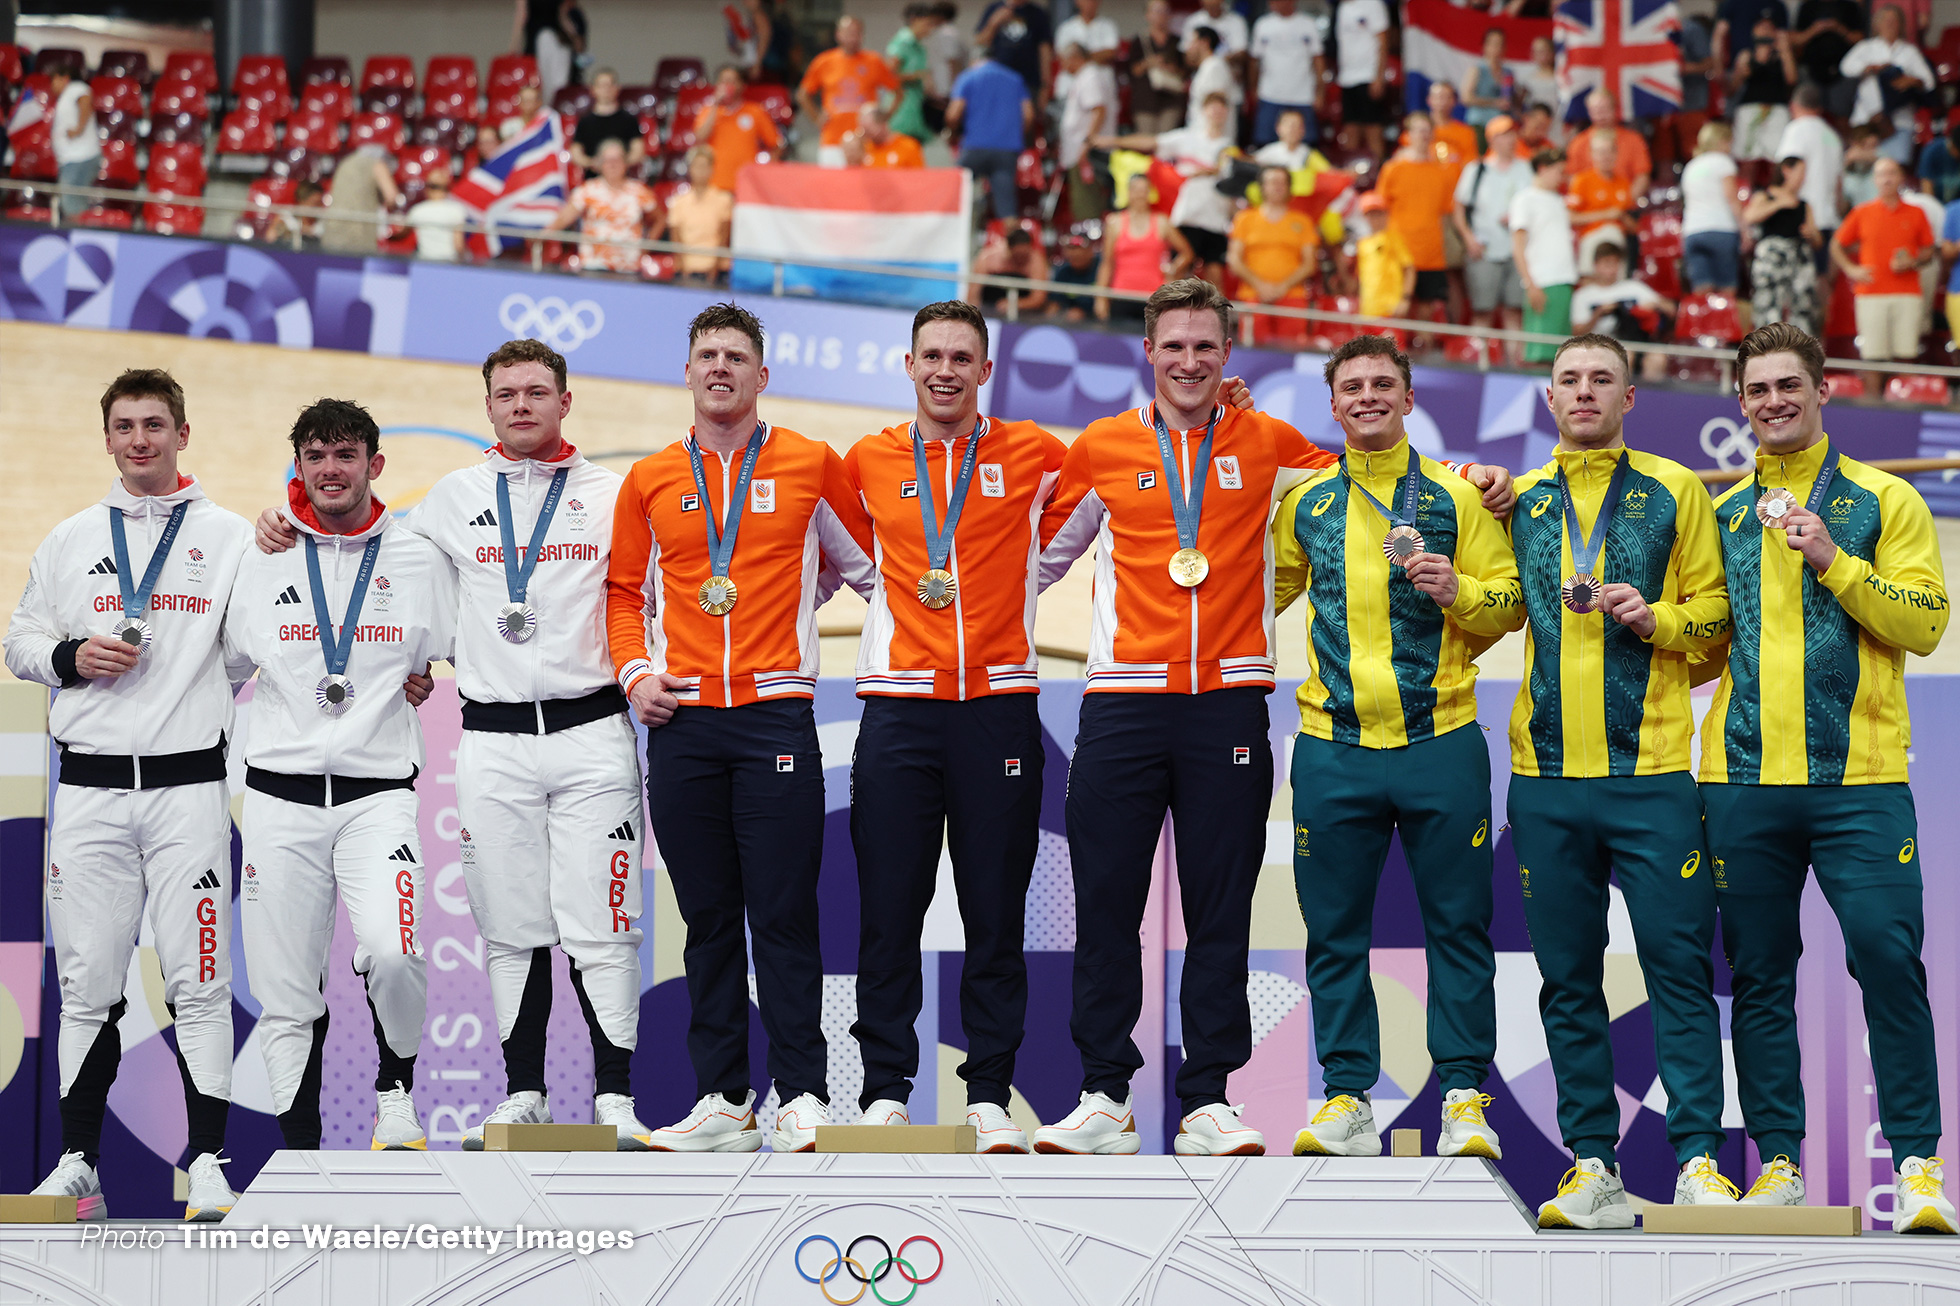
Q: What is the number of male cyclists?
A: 9